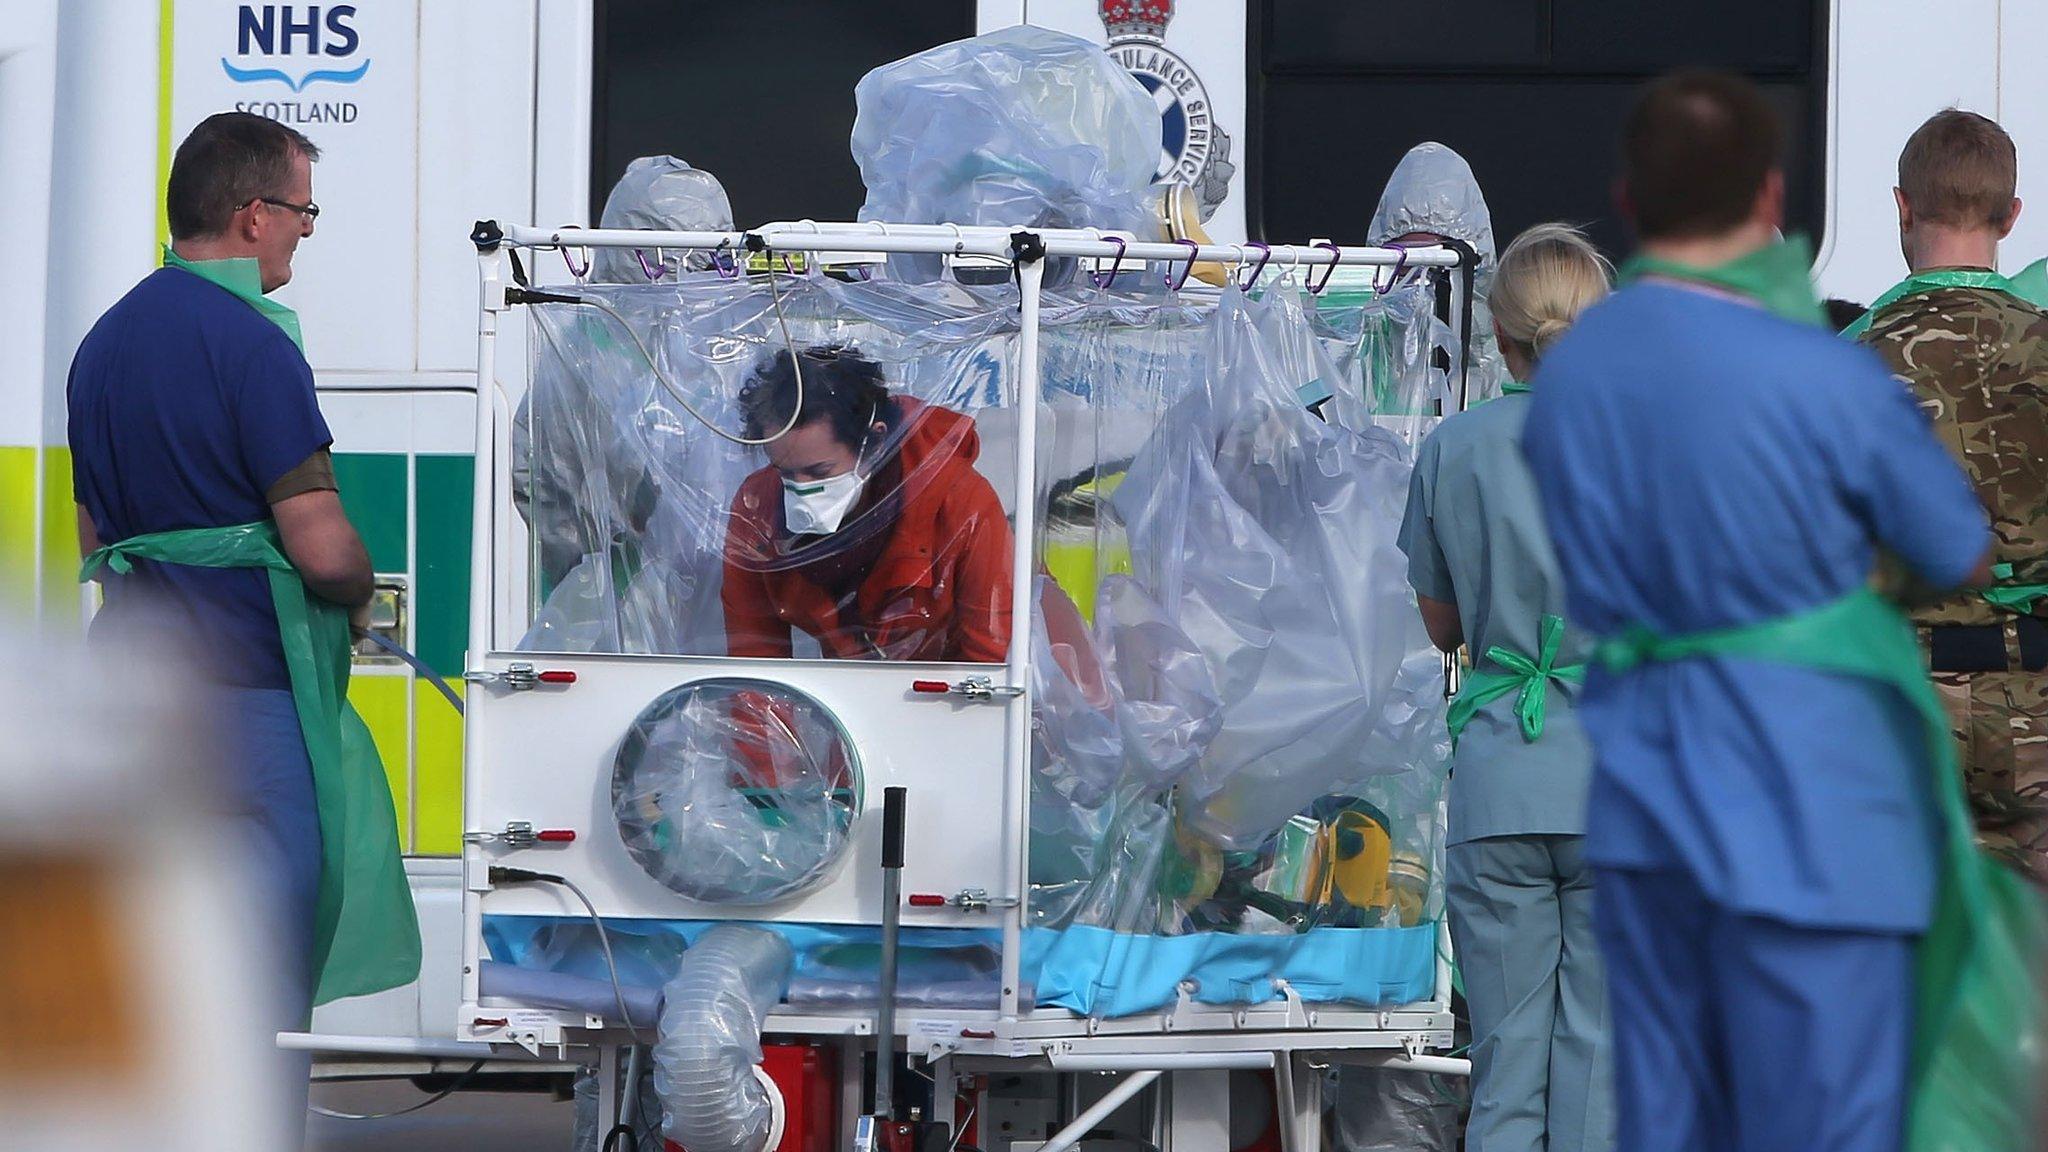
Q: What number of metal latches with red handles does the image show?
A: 4